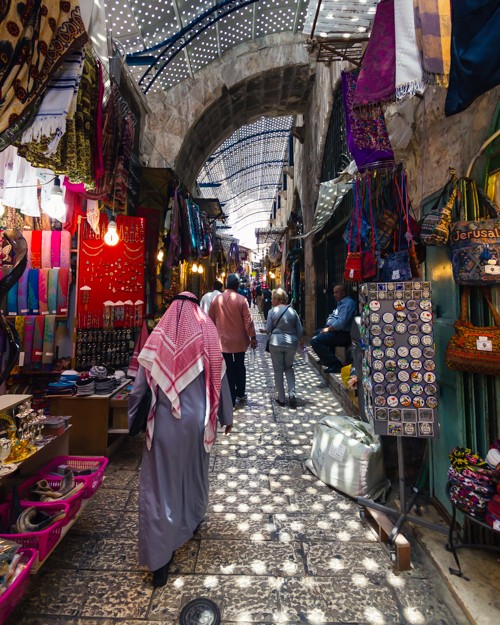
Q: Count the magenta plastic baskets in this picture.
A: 4